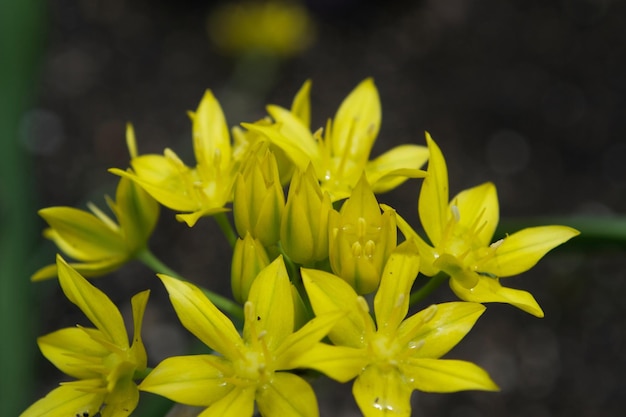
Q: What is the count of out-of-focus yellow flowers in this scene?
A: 1